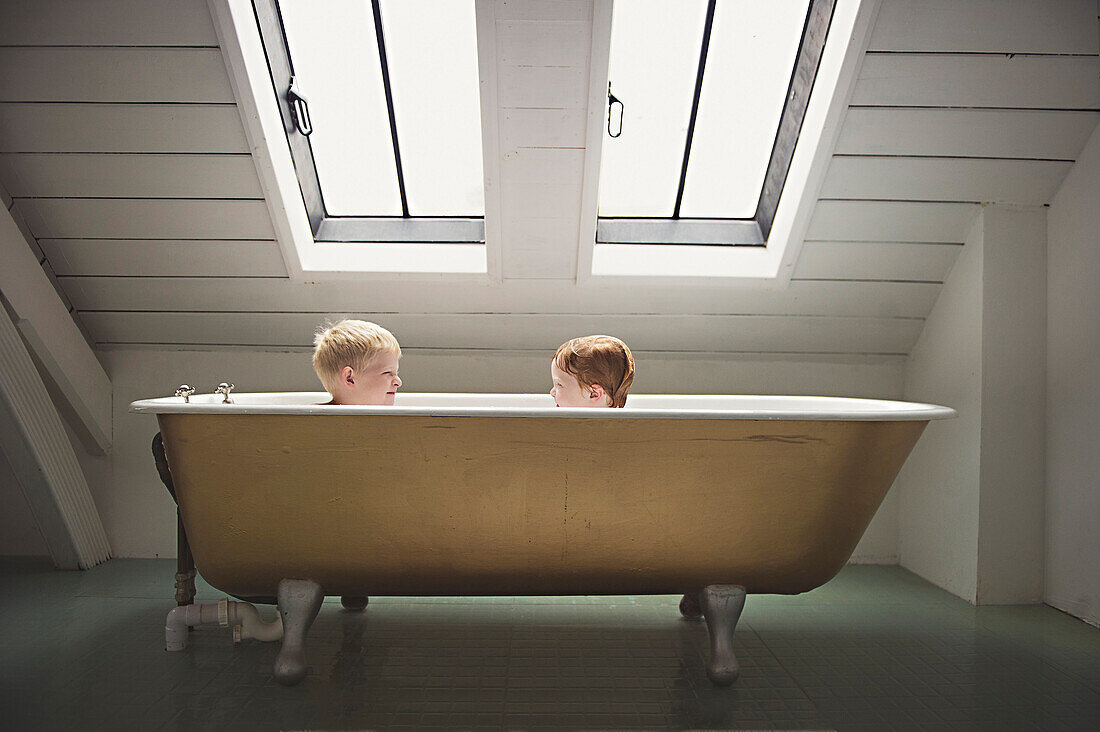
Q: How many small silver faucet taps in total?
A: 2